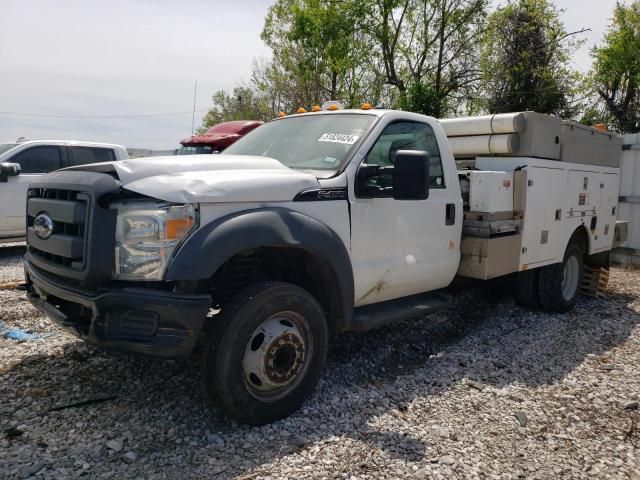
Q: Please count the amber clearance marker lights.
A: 5